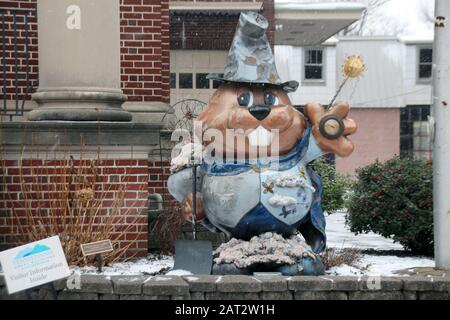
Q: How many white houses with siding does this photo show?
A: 1